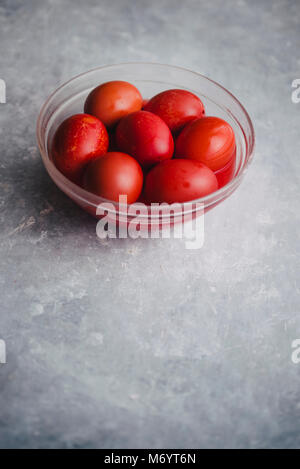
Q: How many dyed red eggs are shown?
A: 7